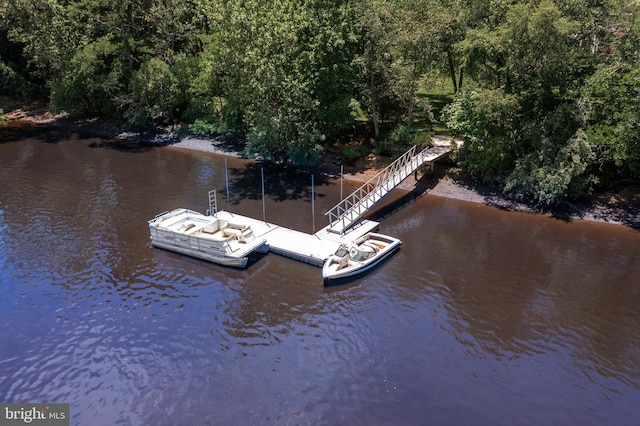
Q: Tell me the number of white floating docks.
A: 1